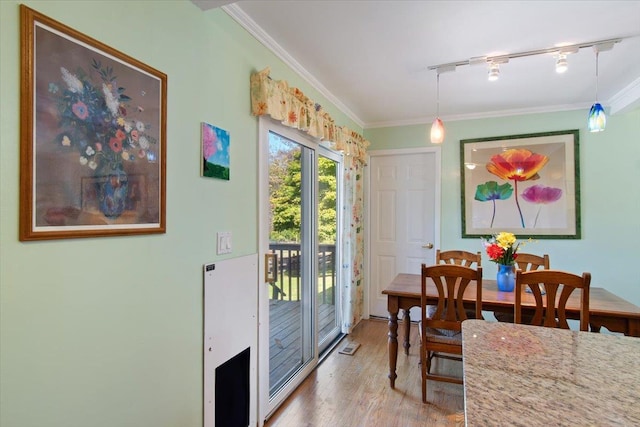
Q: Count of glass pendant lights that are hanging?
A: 2